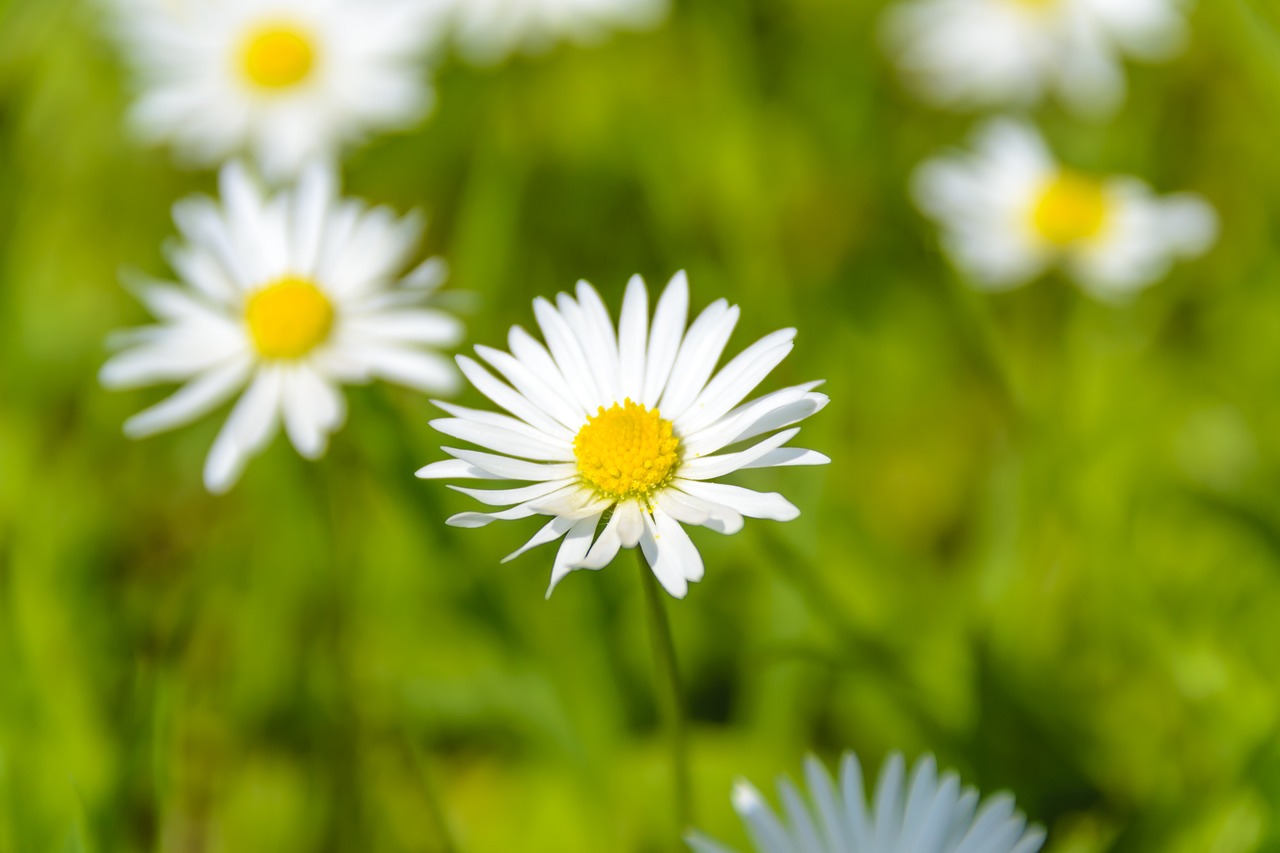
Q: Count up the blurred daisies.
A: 6